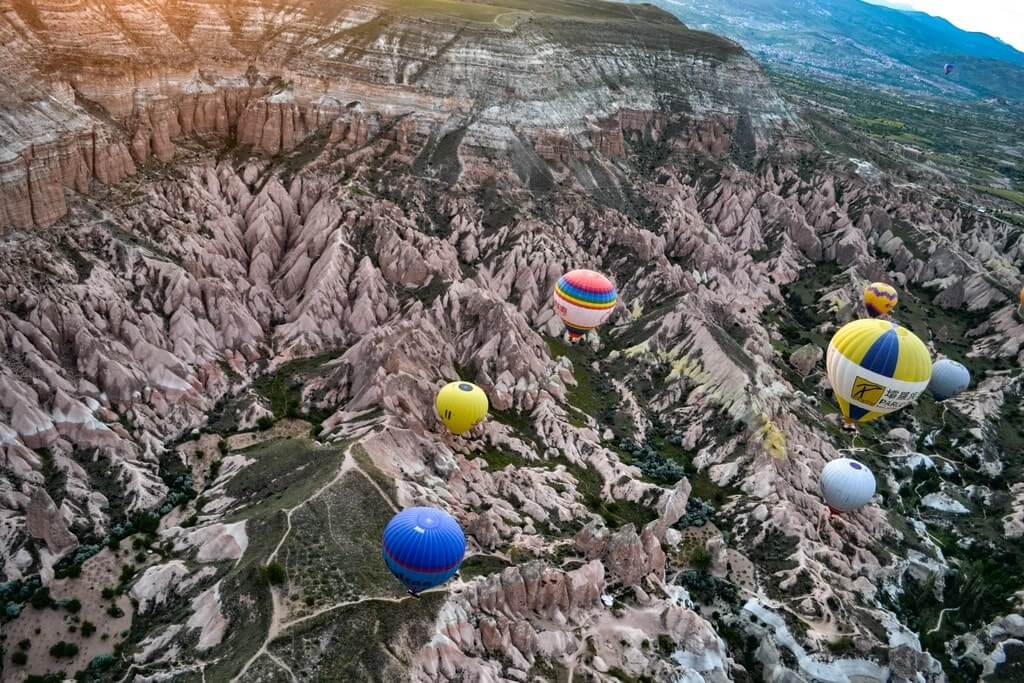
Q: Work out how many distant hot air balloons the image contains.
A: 1